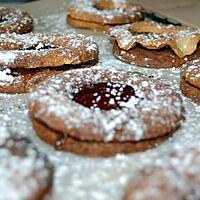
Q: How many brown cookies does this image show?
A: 8